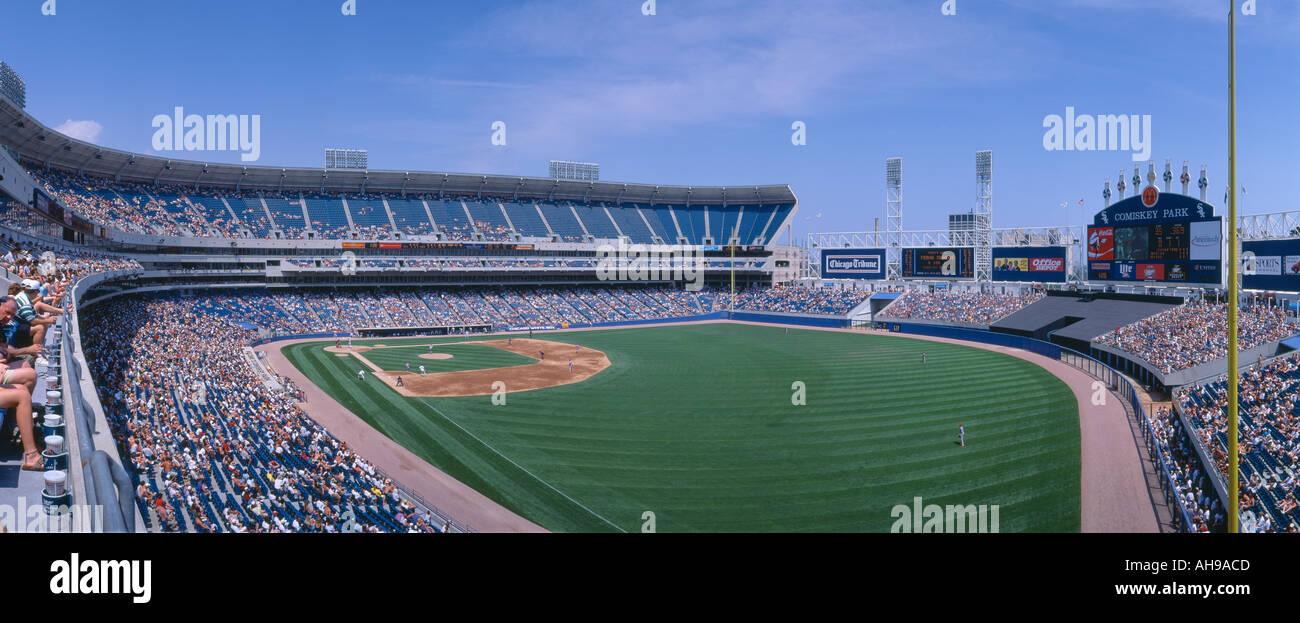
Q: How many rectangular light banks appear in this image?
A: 5